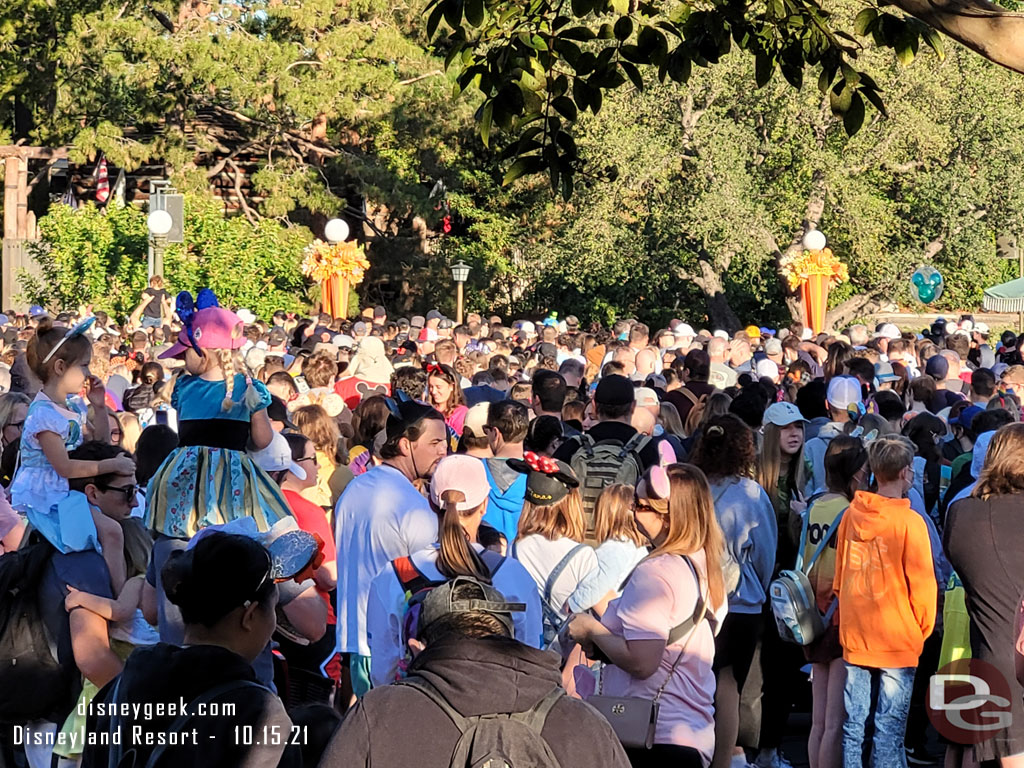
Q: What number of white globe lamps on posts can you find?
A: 3